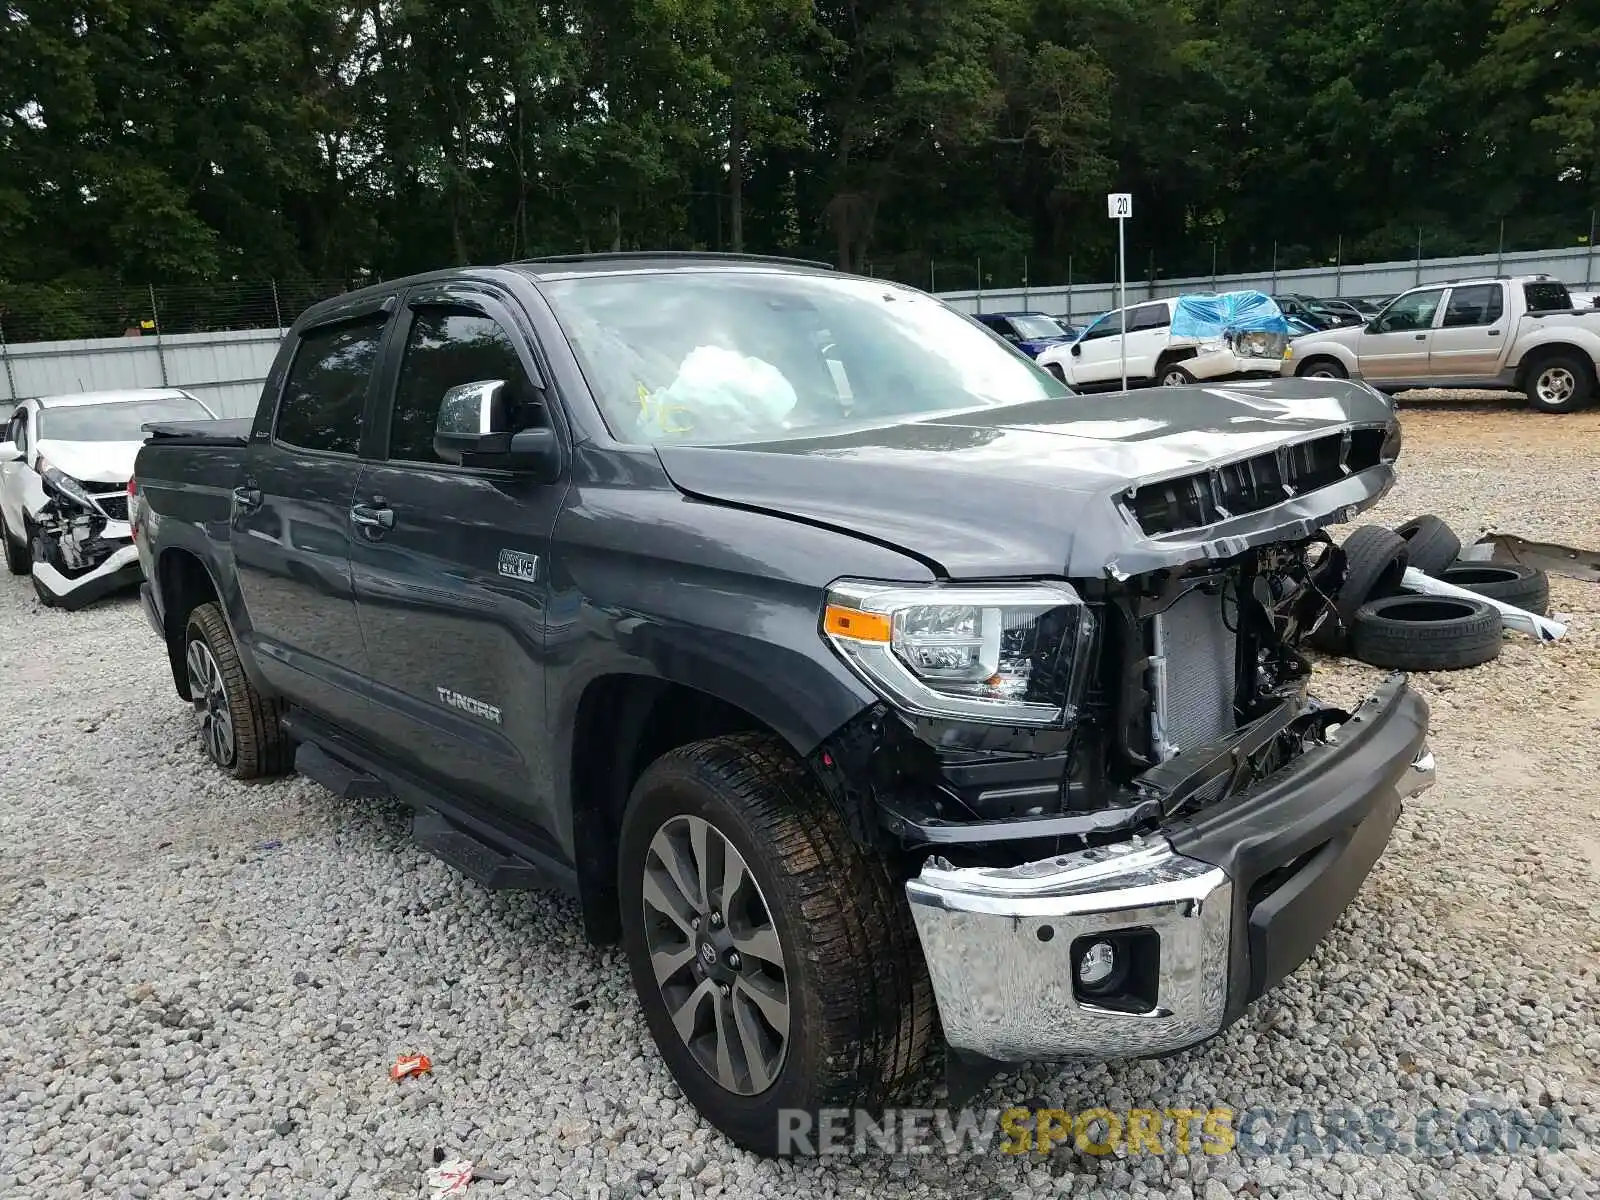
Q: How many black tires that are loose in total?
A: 4